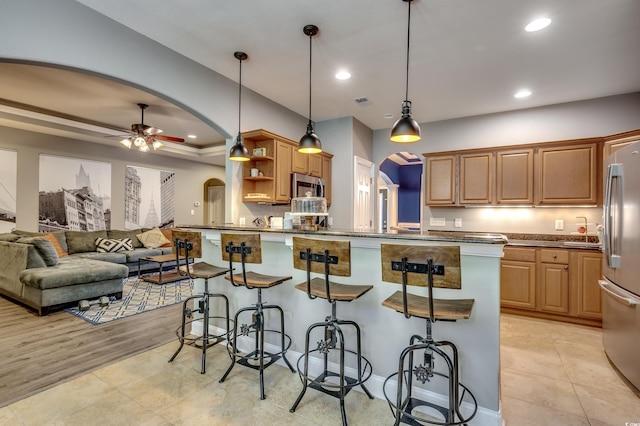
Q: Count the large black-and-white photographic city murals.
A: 3